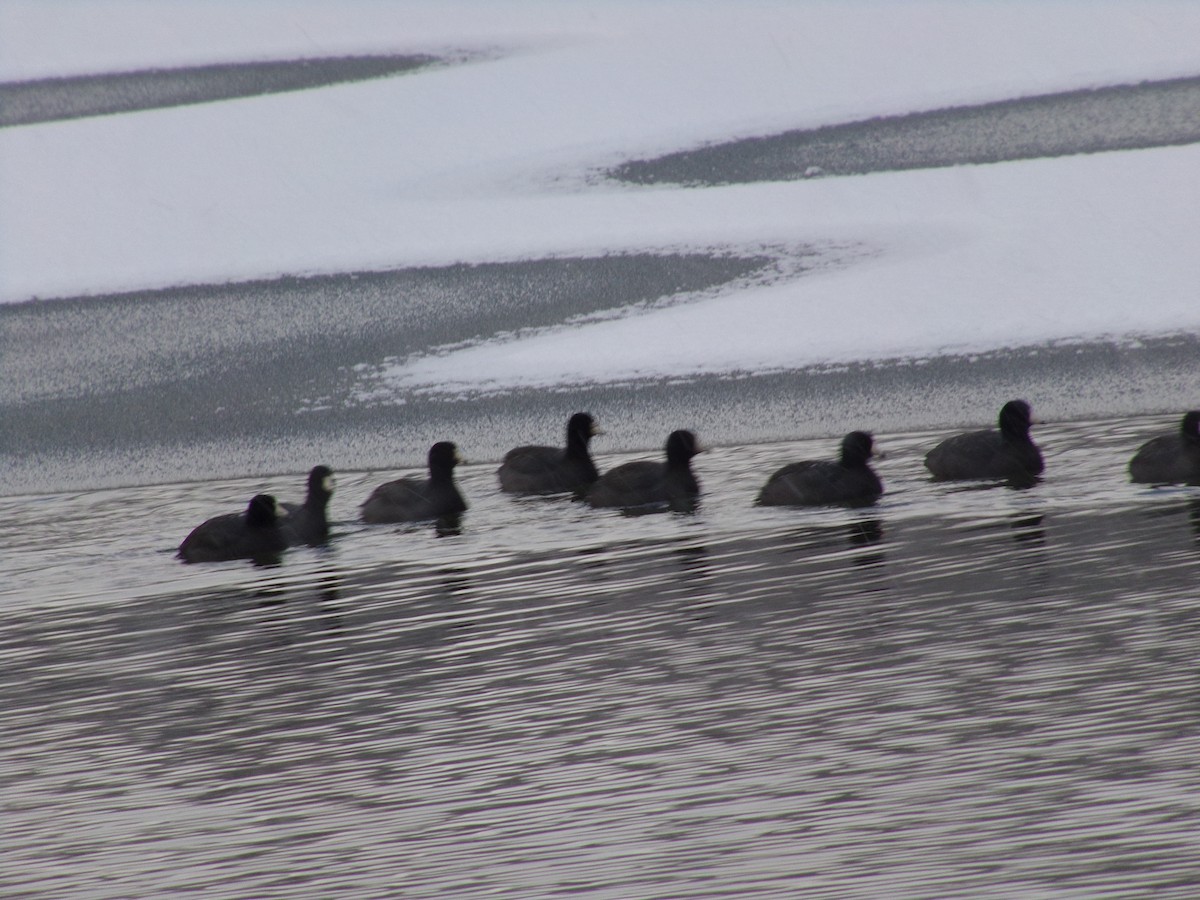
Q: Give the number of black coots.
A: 8